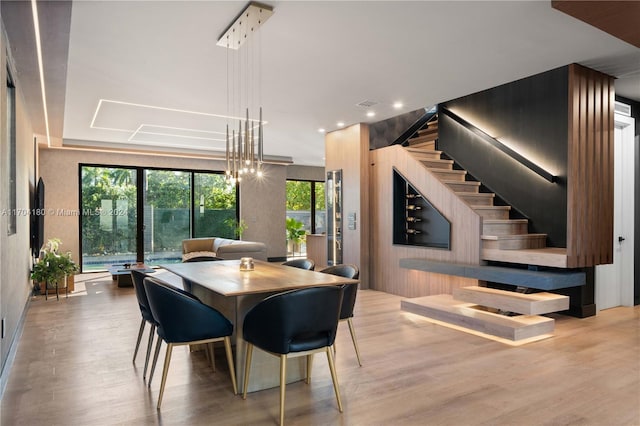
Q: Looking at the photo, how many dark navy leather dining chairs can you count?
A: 6